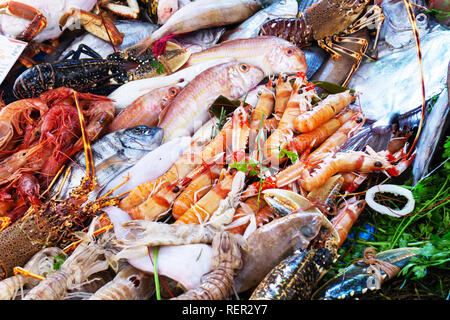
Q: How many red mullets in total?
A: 3